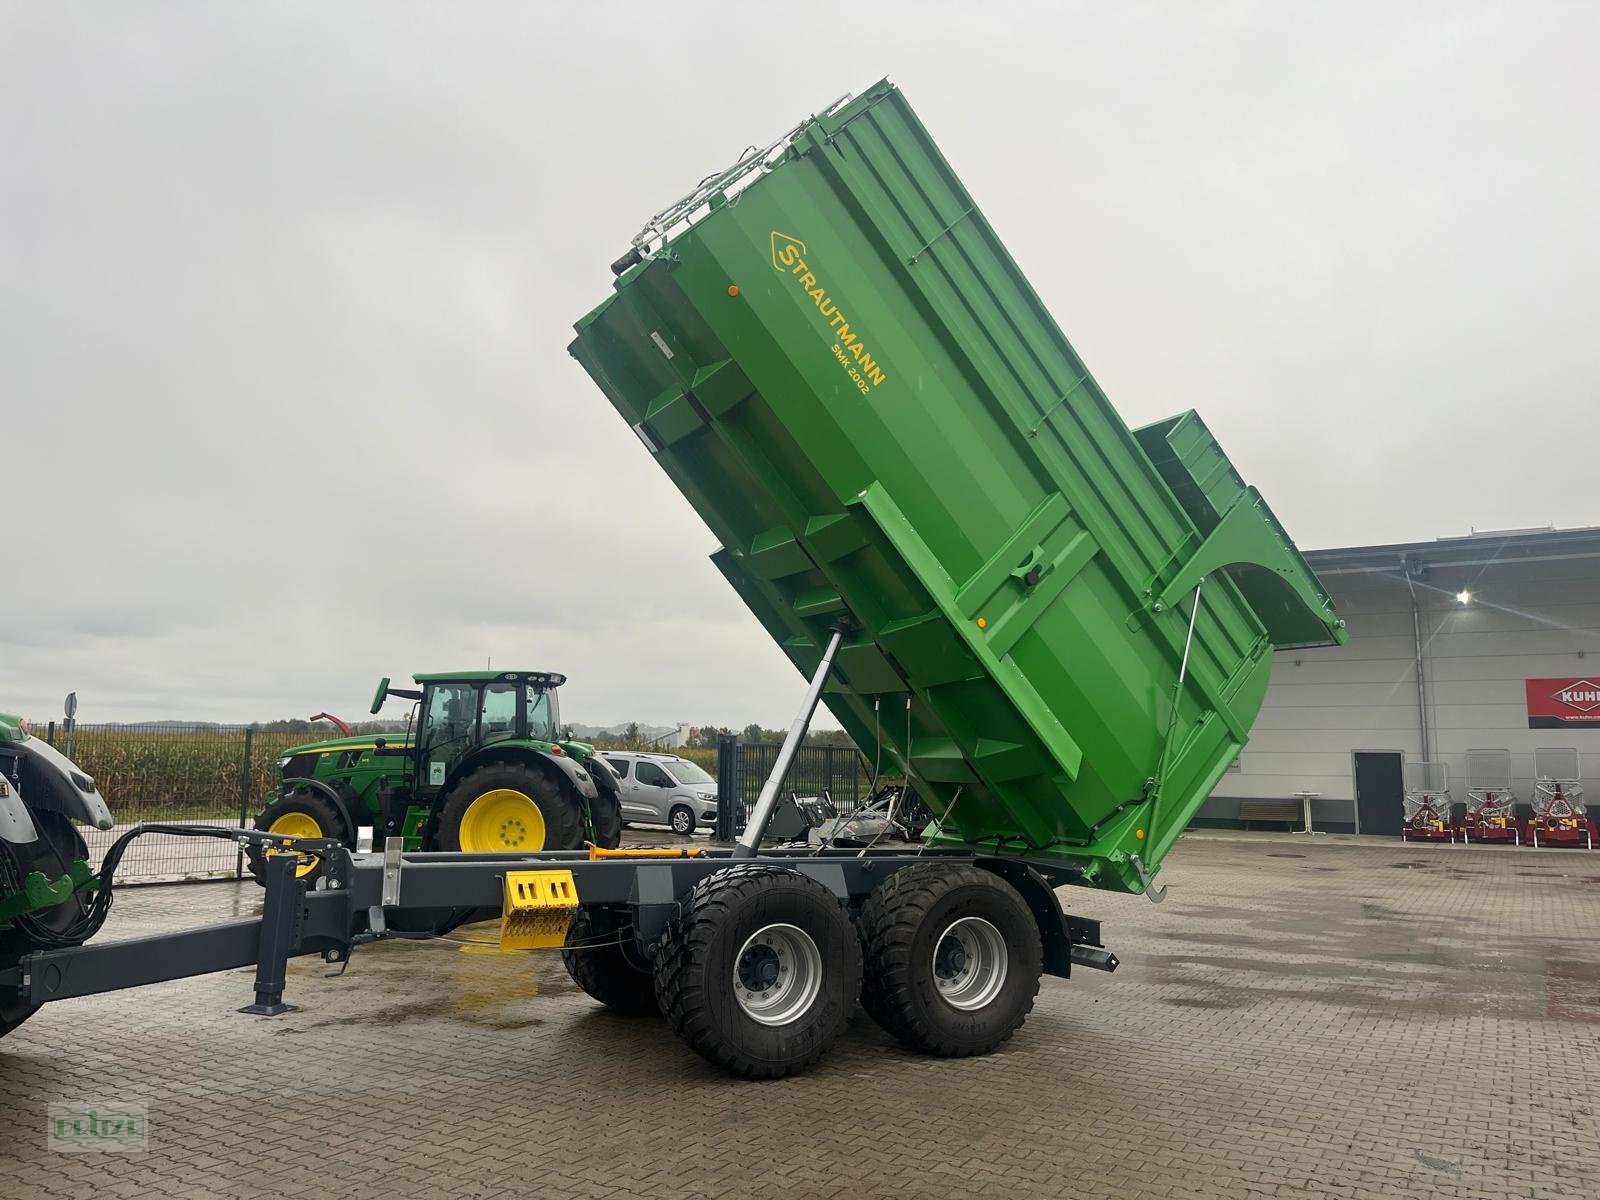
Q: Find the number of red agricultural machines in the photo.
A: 3